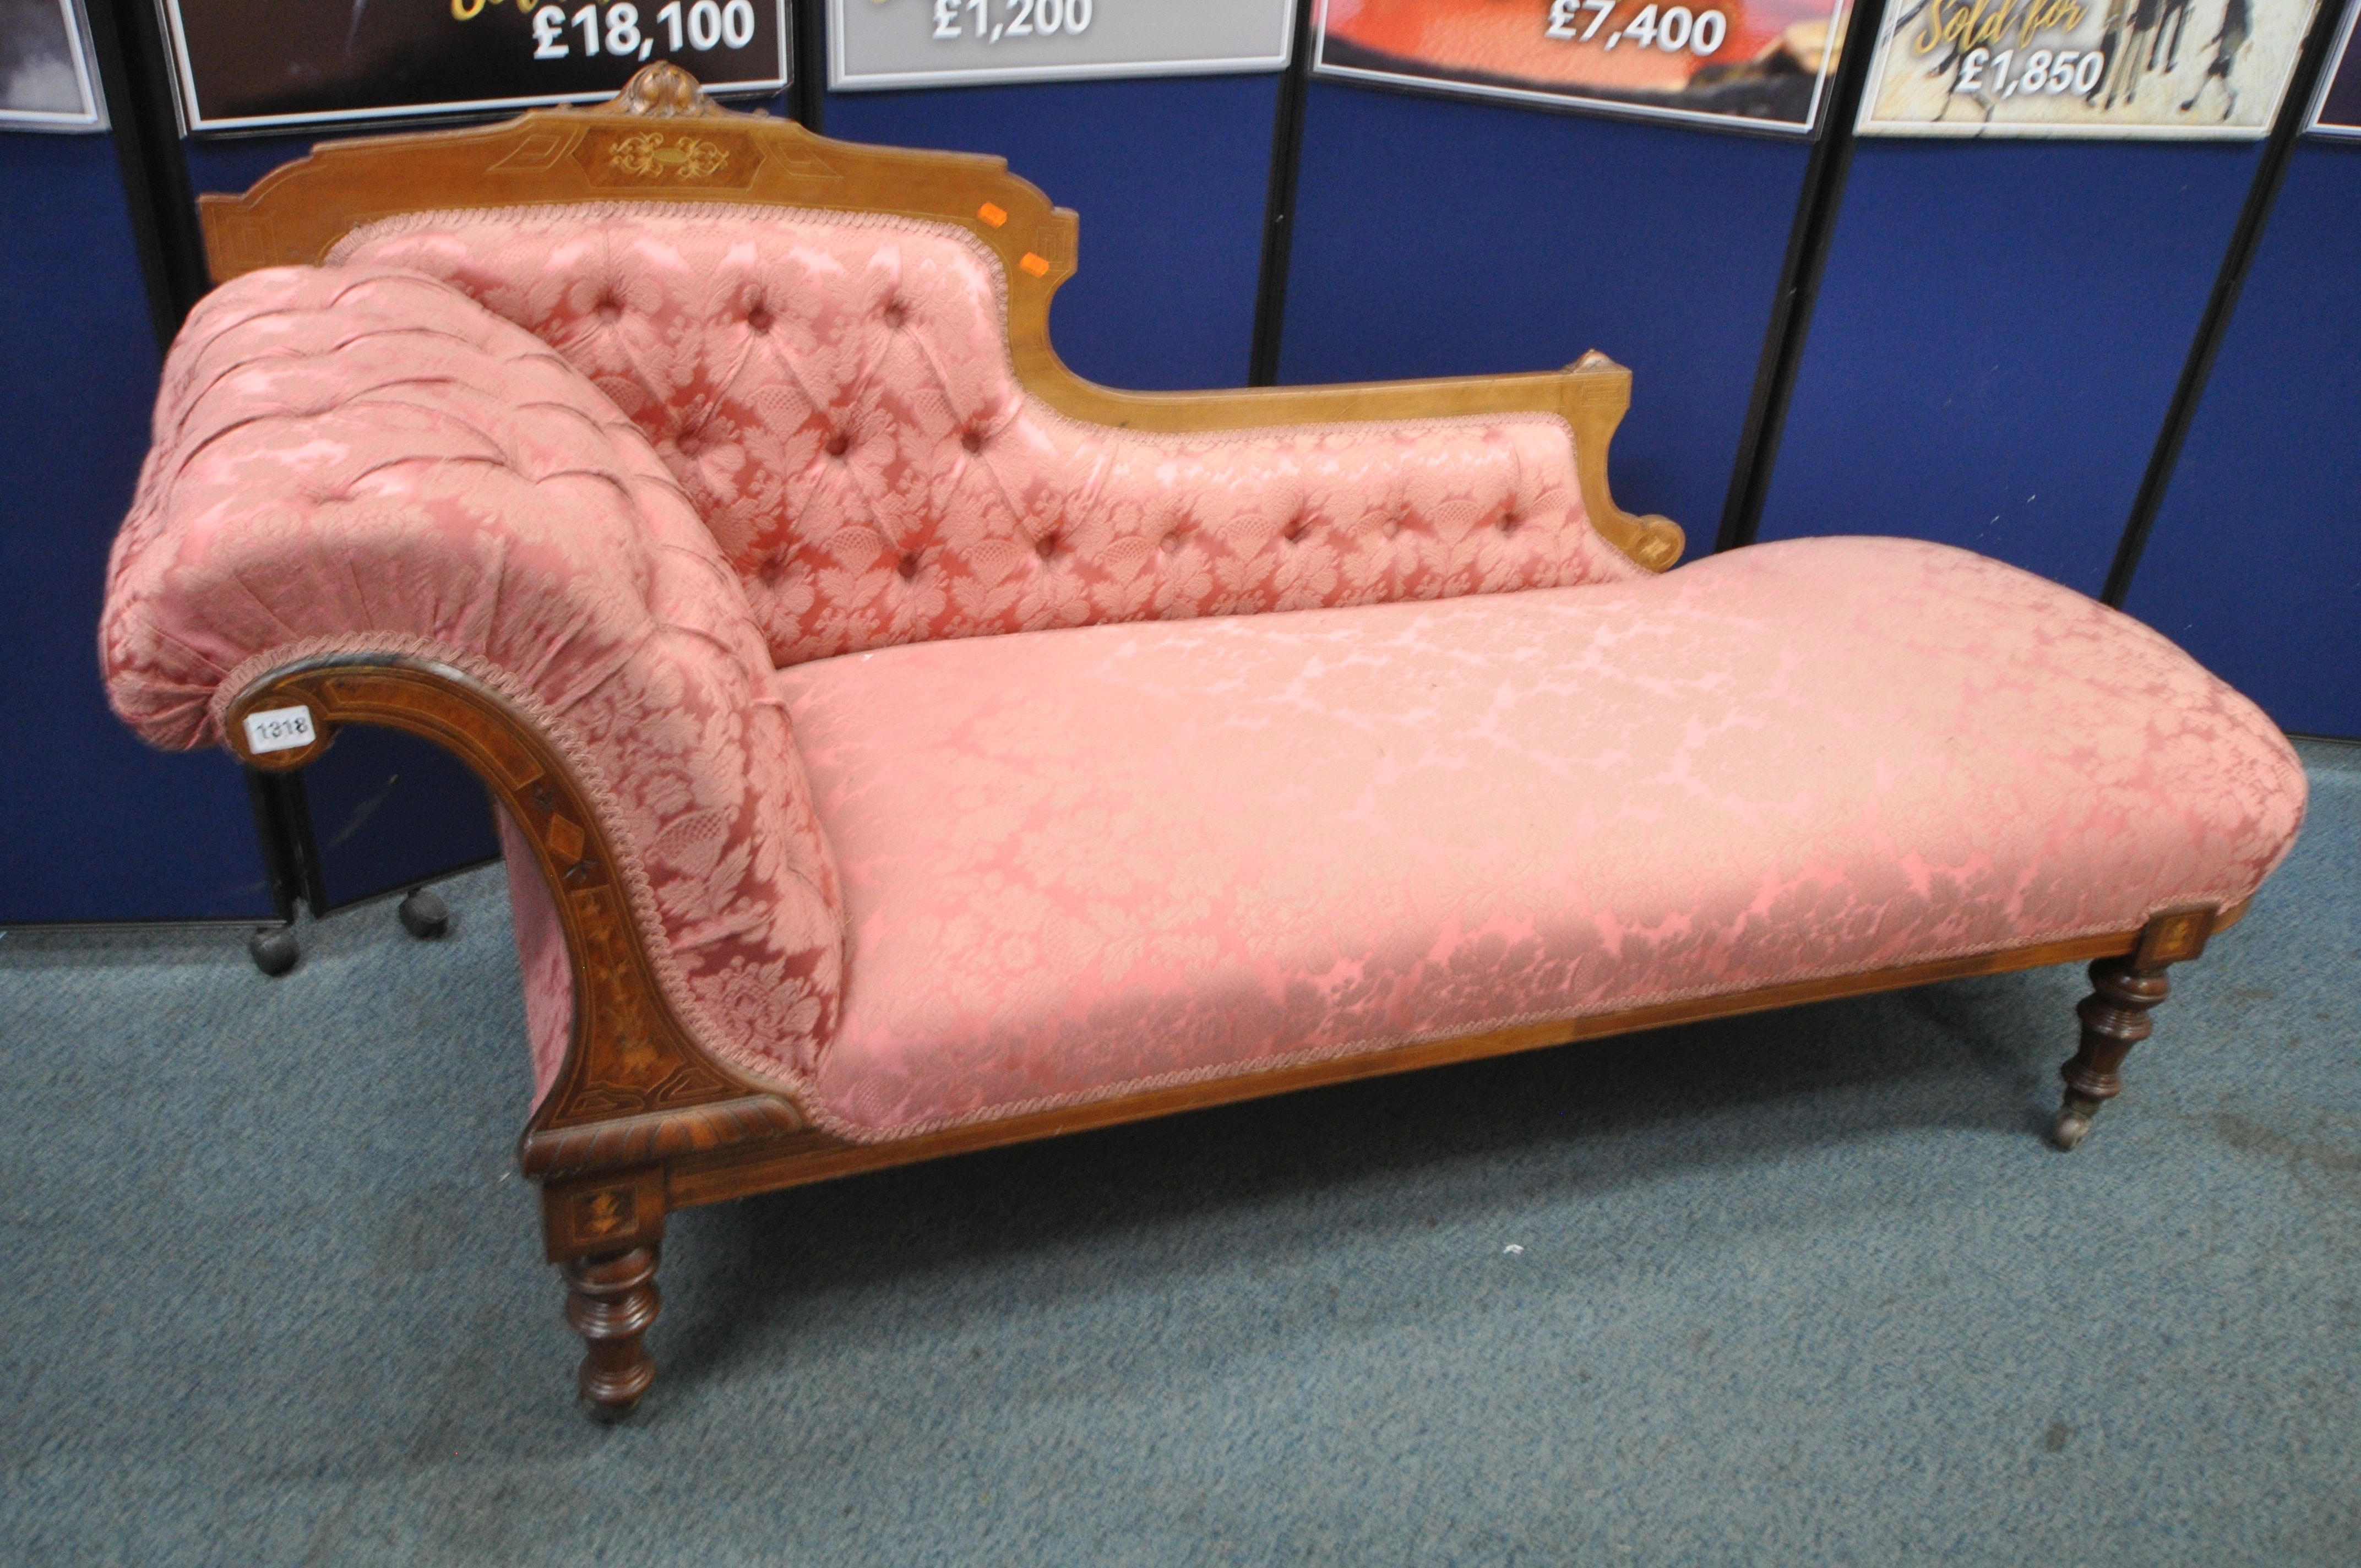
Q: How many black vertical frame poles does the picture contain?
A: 5